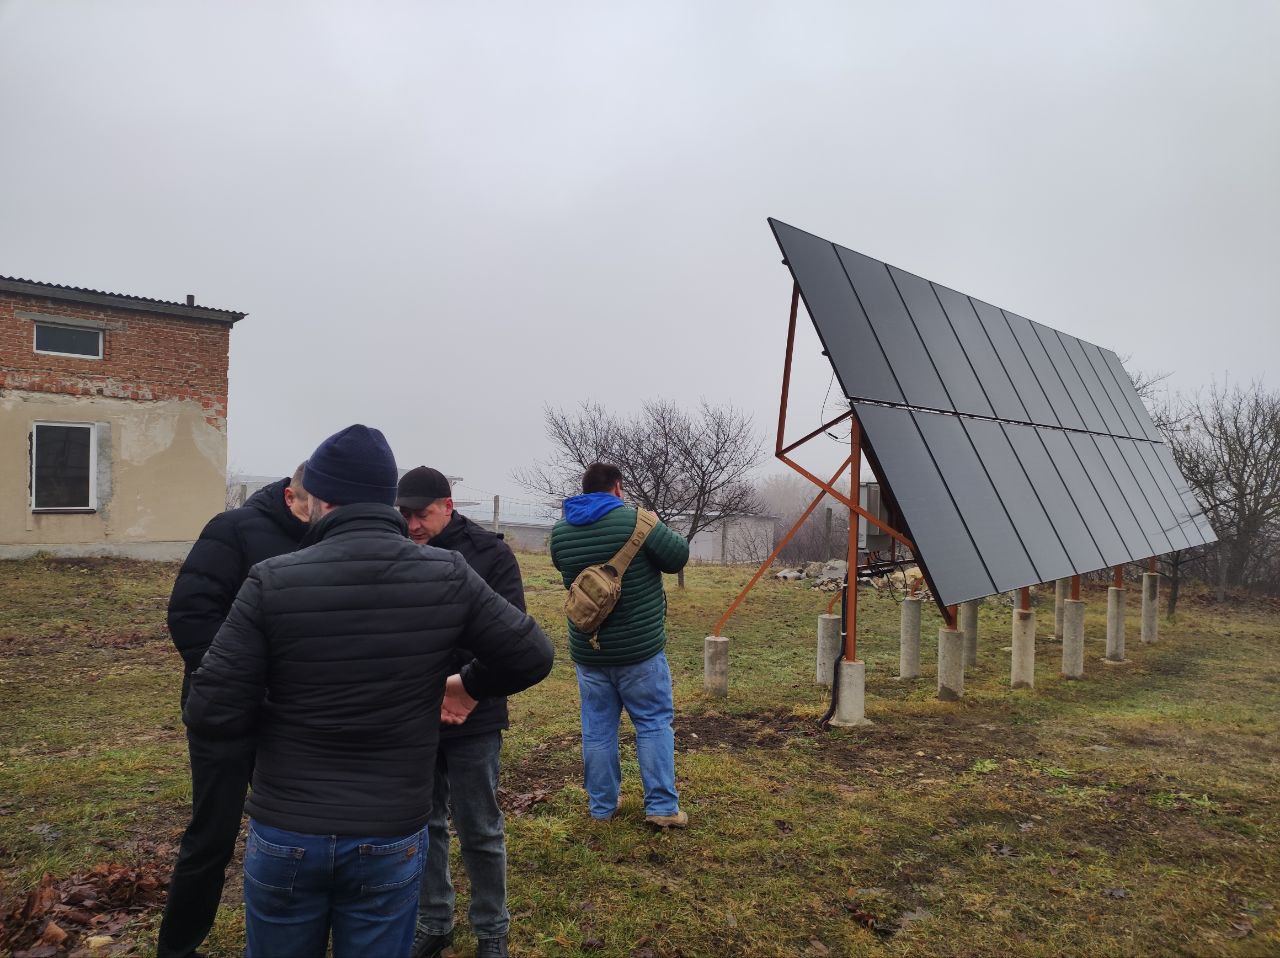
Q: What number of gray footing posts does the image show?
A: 12